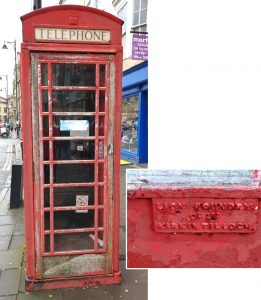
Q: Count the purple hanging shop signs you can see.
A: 1